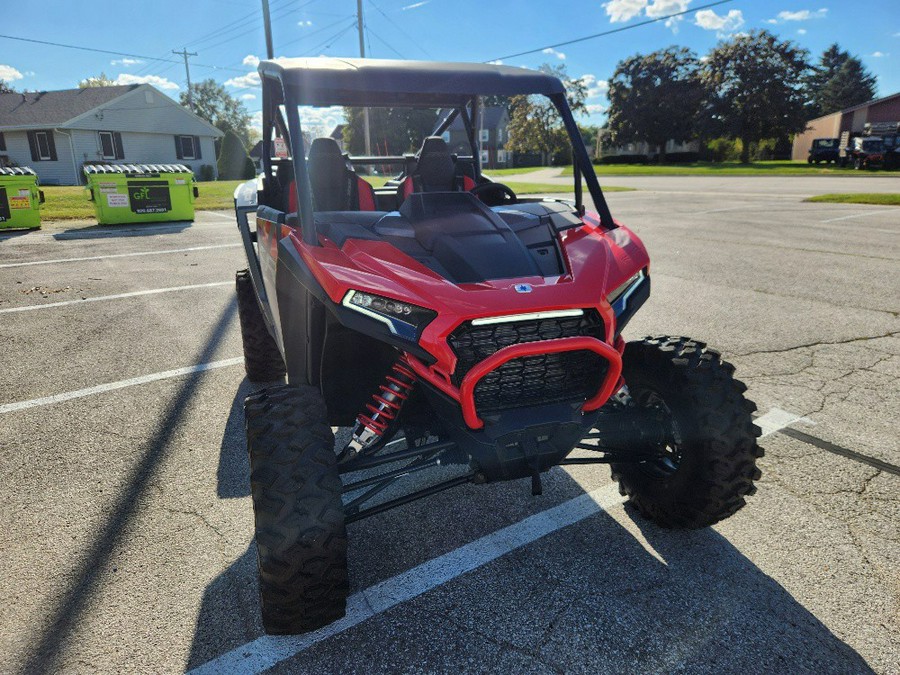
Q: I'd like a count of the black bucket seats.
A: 2